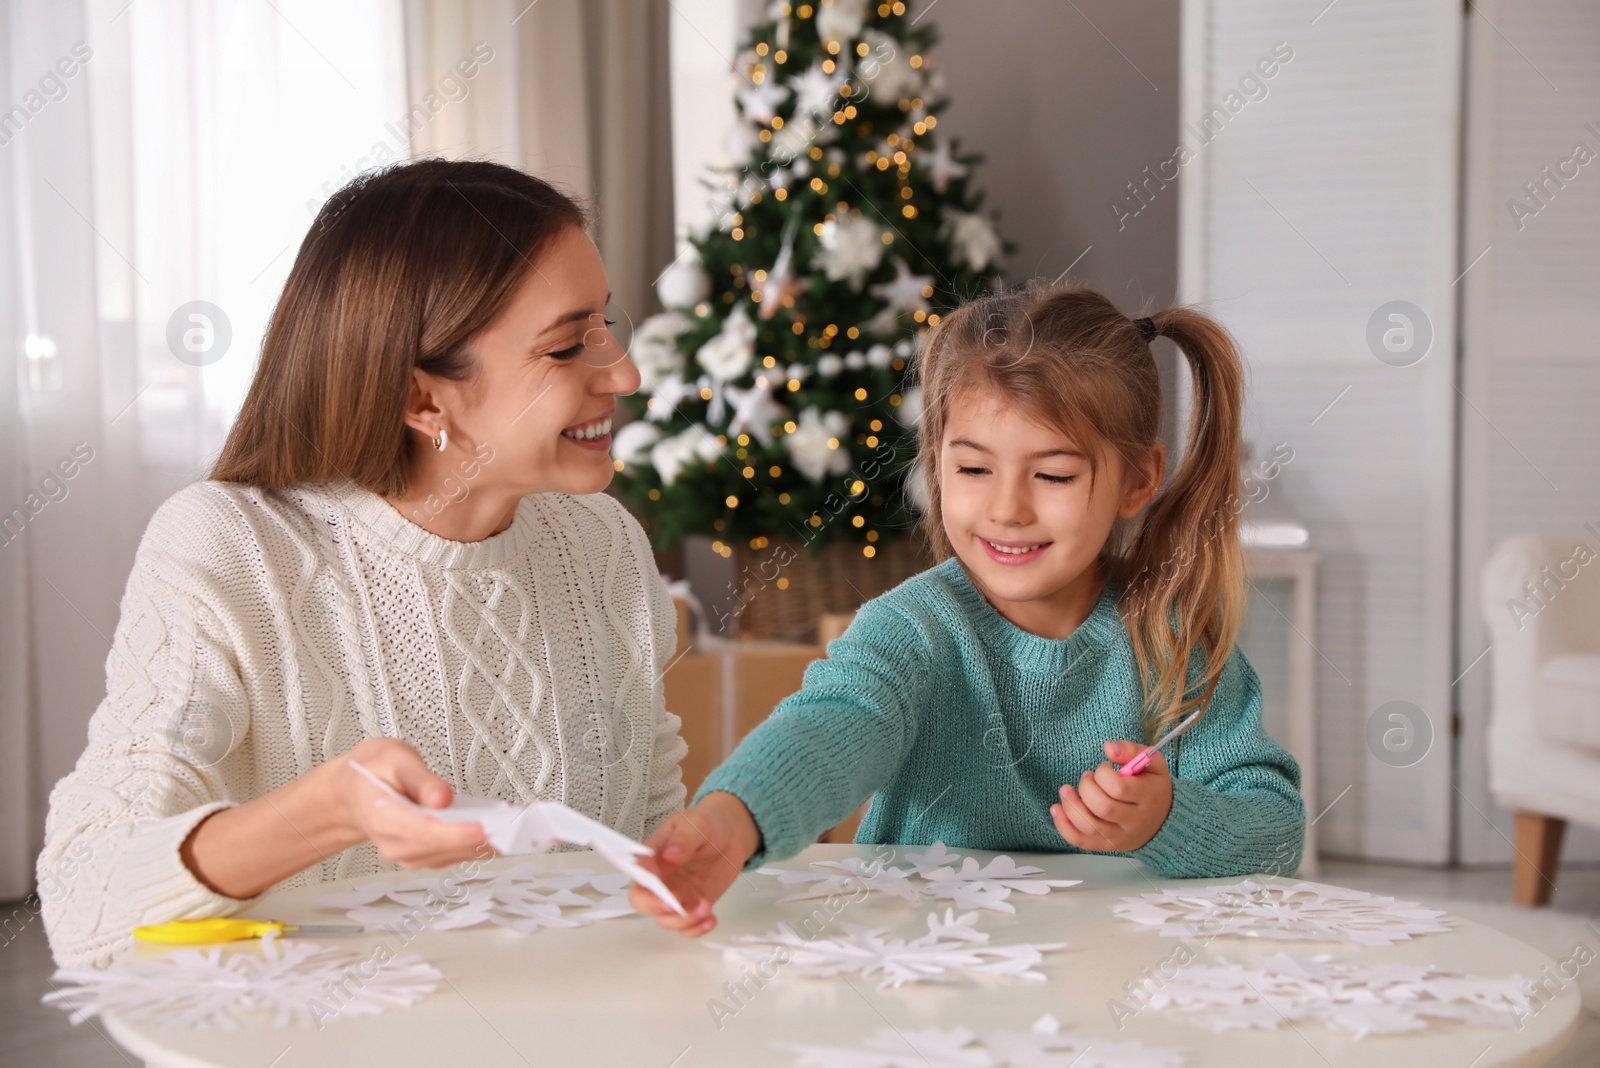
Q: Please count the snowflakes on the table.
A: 7